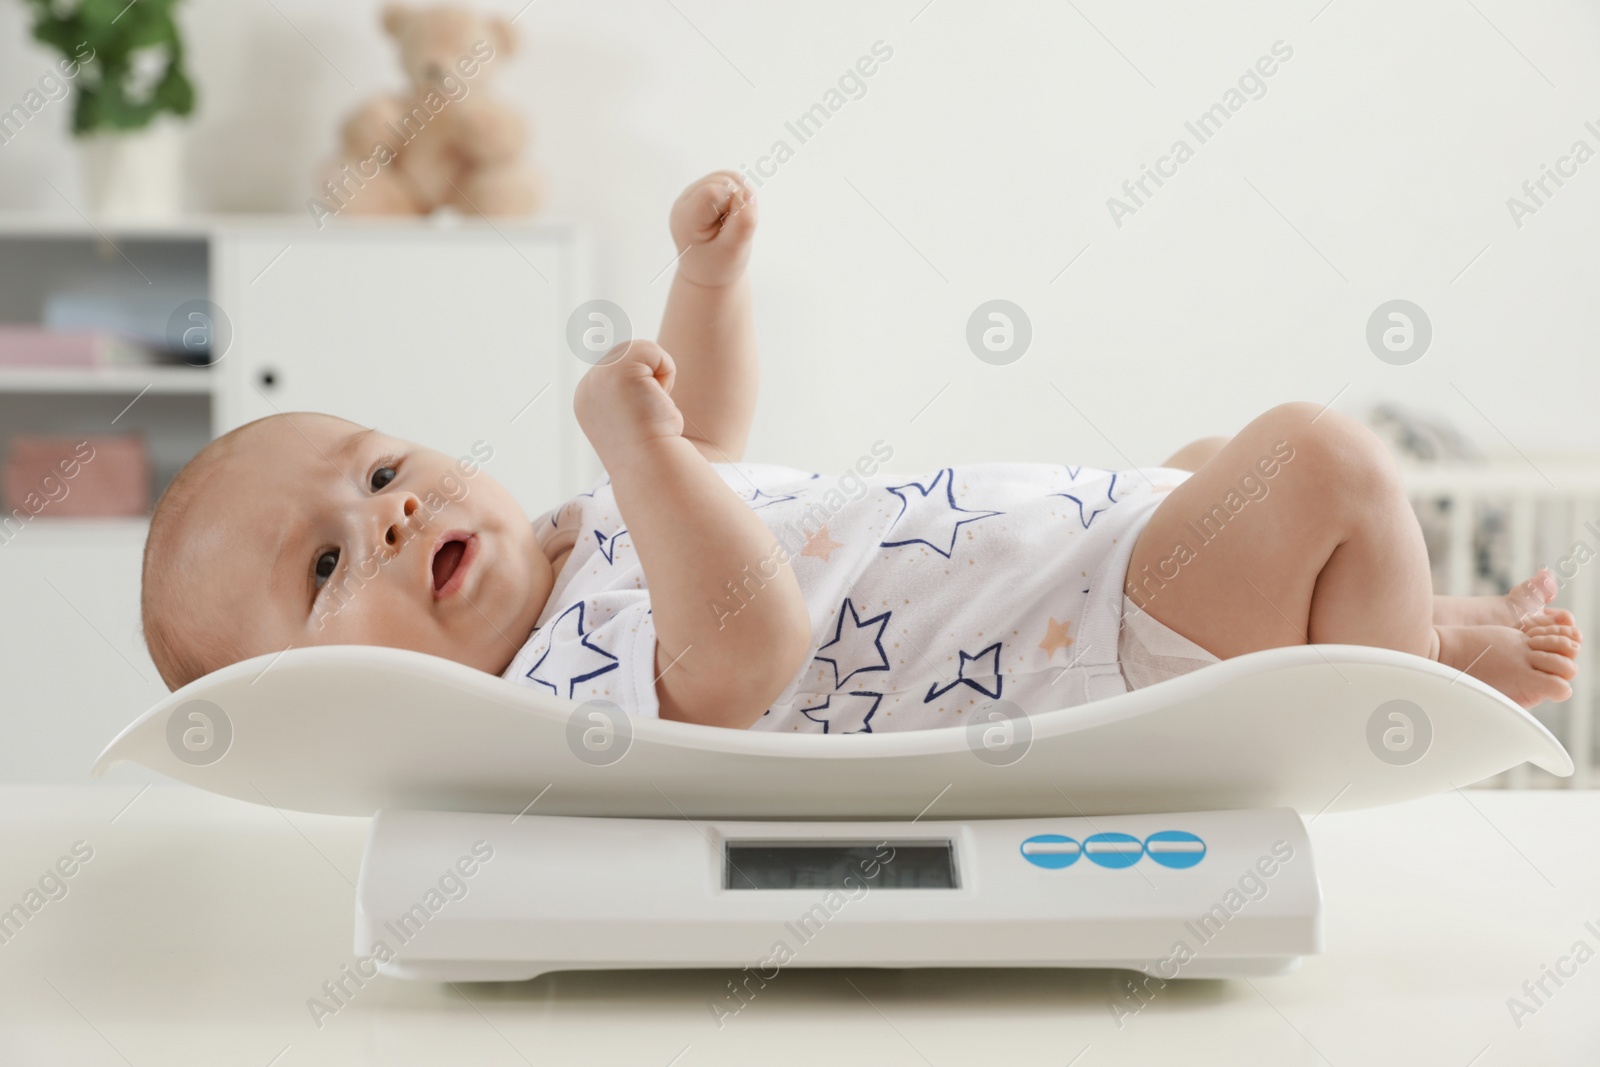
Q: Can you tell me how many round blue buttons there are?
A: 3